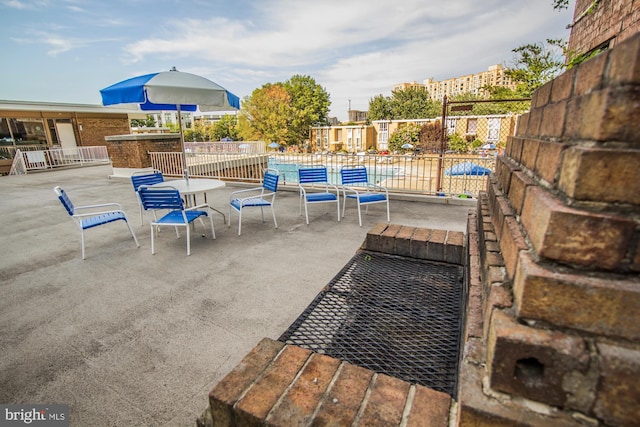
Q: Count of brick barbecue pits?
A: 1